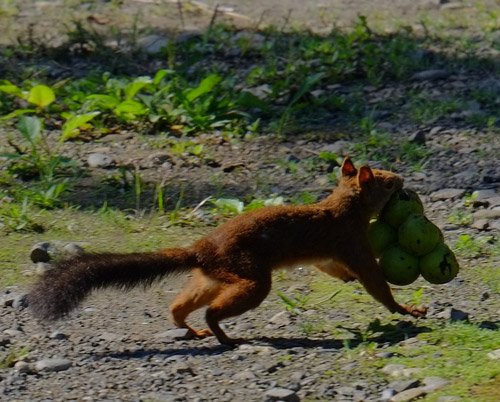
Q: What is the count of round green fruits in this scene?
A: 5